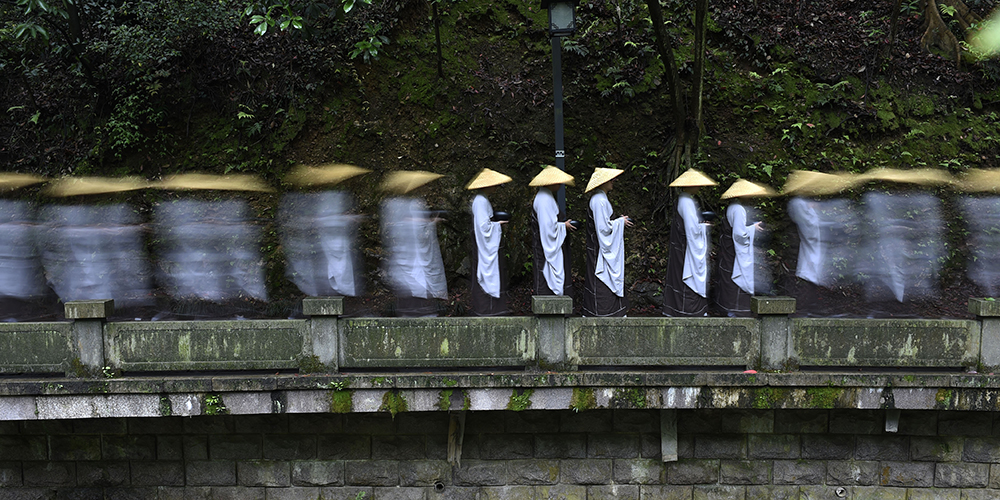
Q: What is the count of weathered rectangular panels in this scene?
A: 5